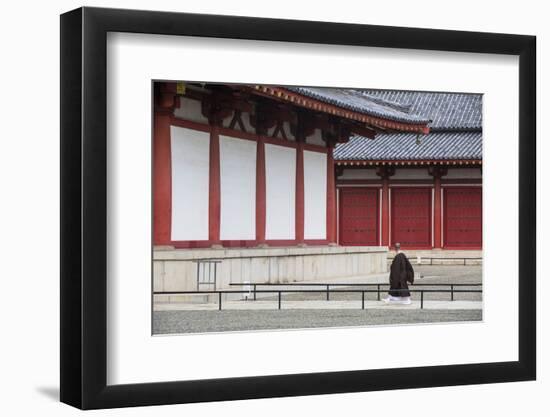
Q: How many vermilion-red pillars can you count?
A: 7